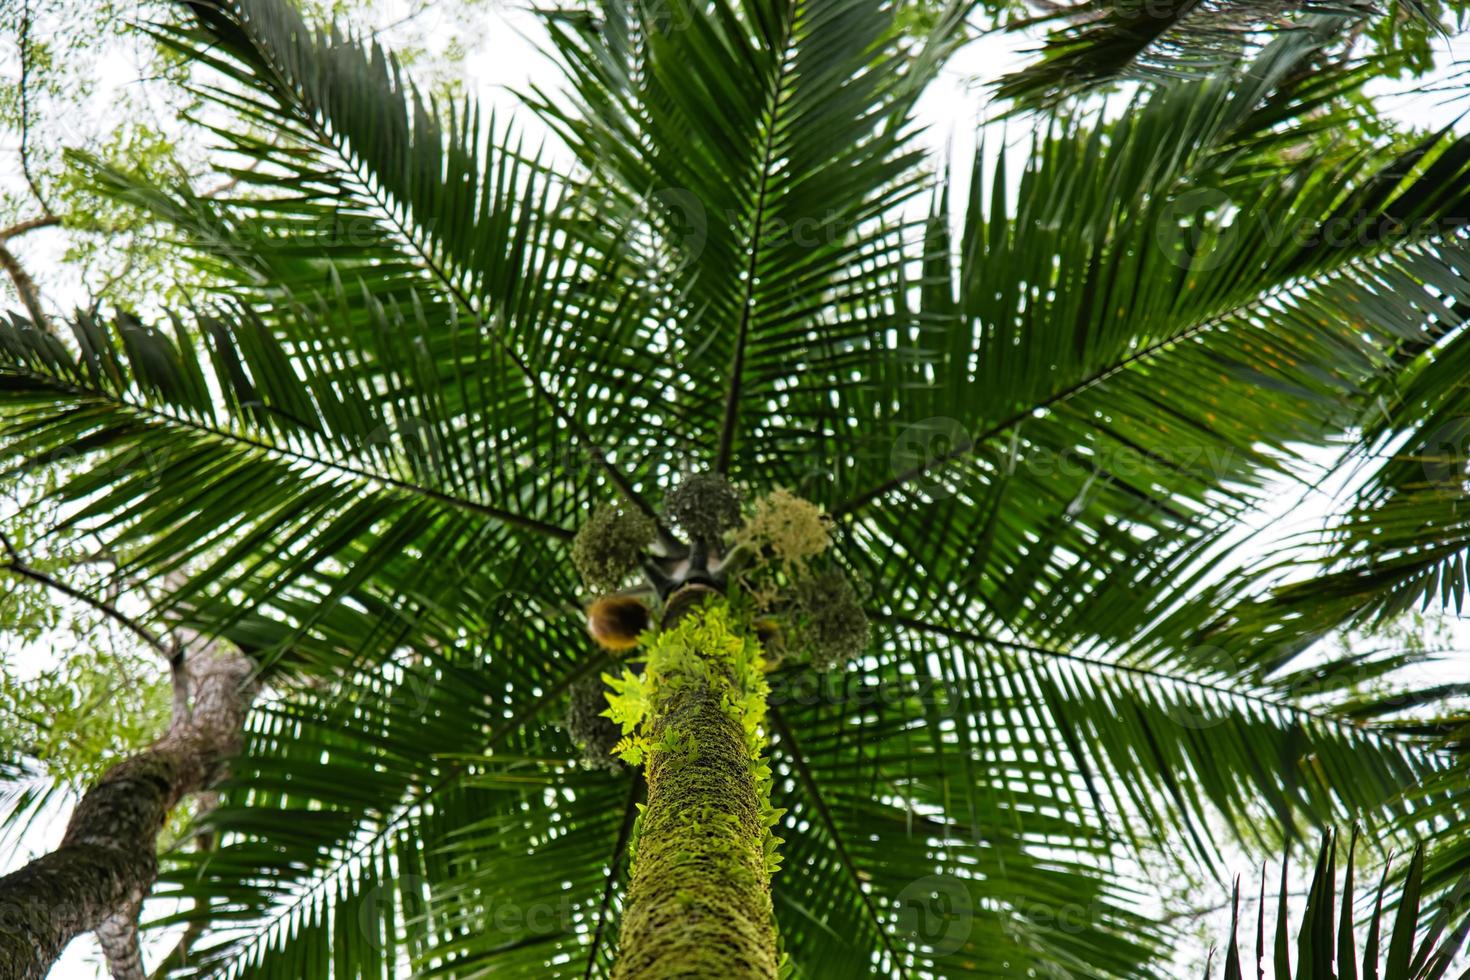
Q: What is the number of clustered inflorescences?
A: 5